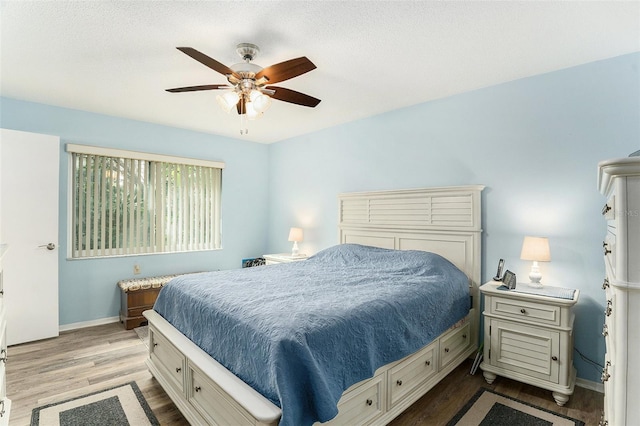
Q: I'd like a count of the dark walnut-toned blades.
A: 5